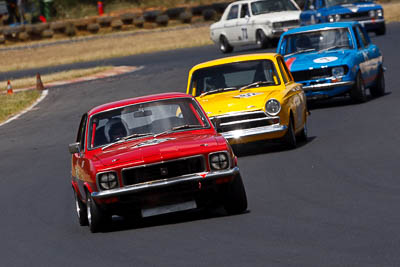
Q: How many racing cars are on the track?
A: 5